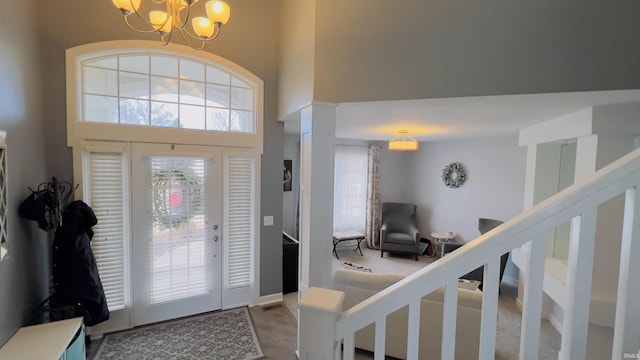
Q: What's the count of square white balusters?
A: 8